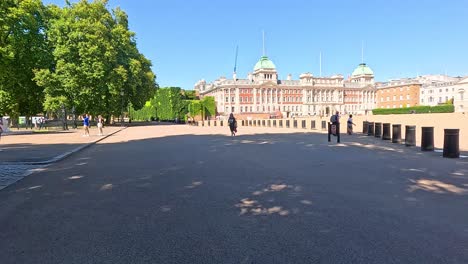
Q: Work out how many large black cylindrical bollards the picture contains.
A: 8